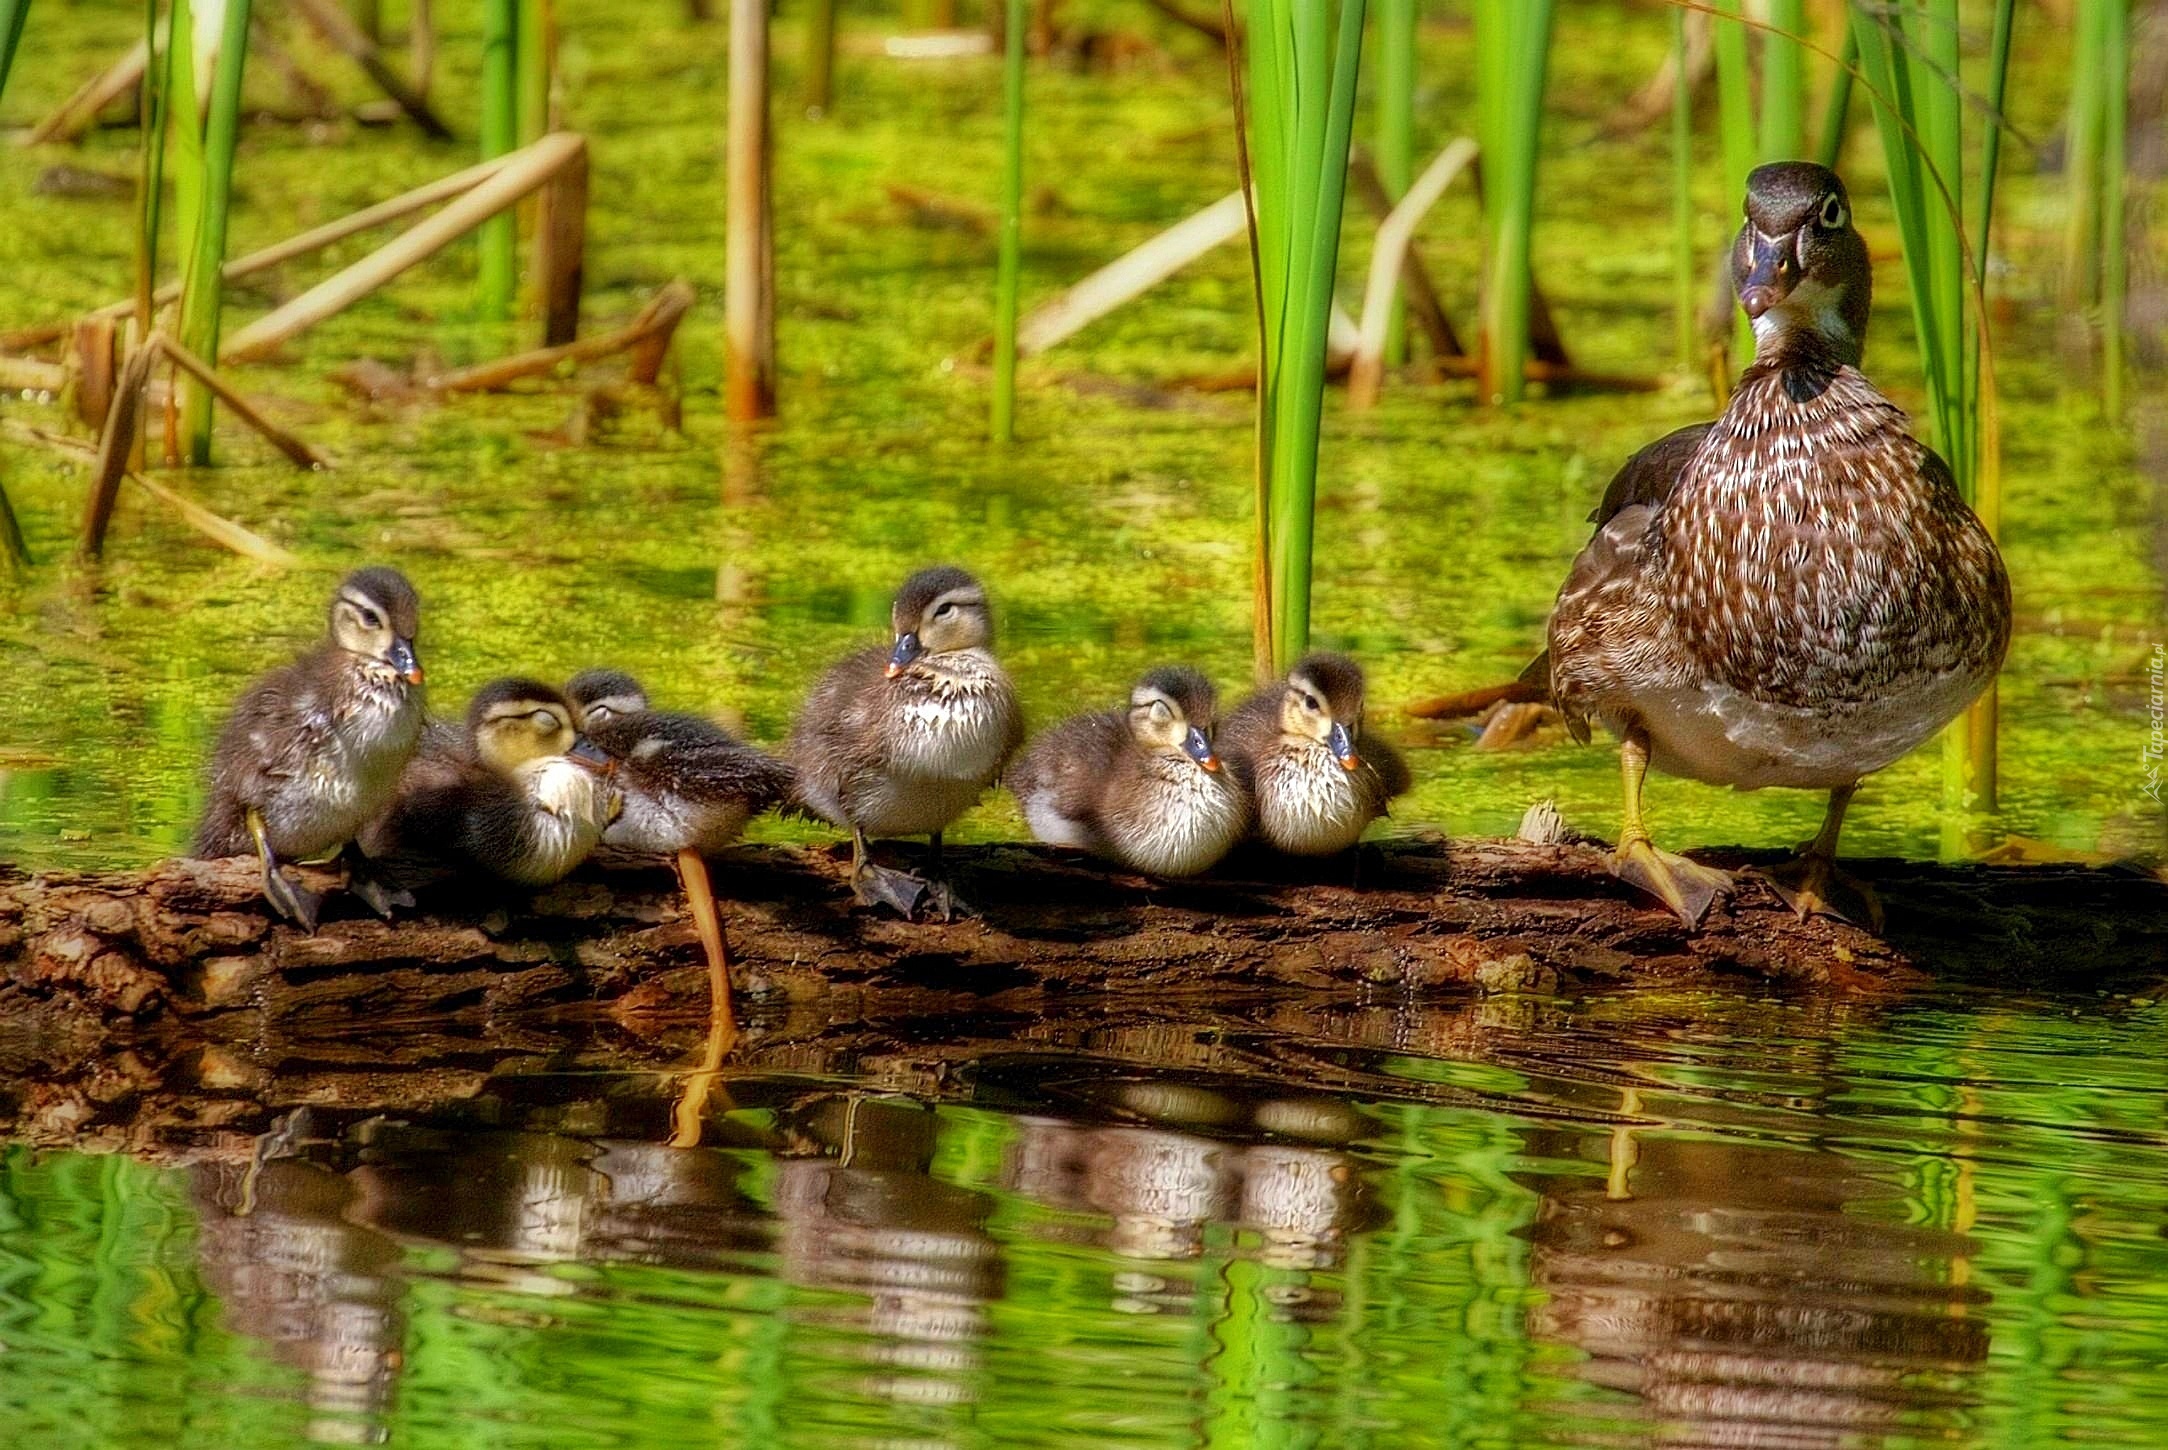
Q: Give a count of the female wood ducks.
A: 1